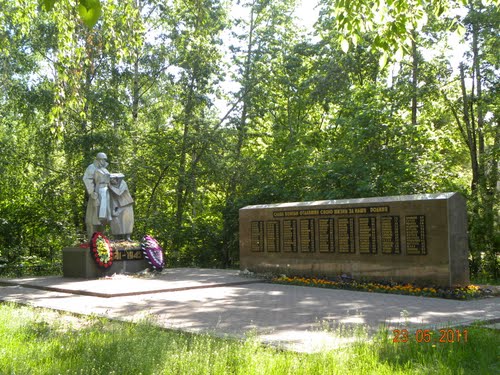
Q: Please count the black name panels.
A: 9